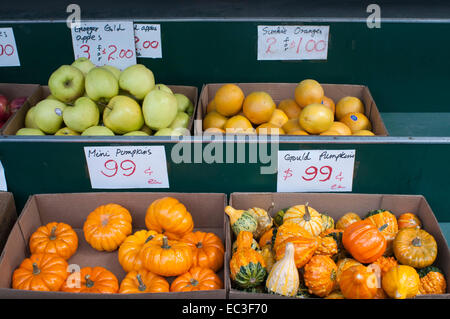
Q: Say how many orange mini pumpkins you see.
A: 10